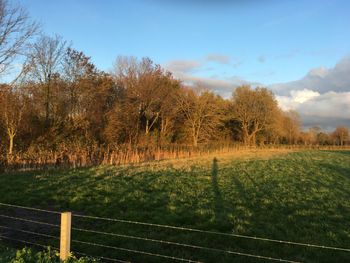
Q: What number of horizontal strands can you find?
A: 4